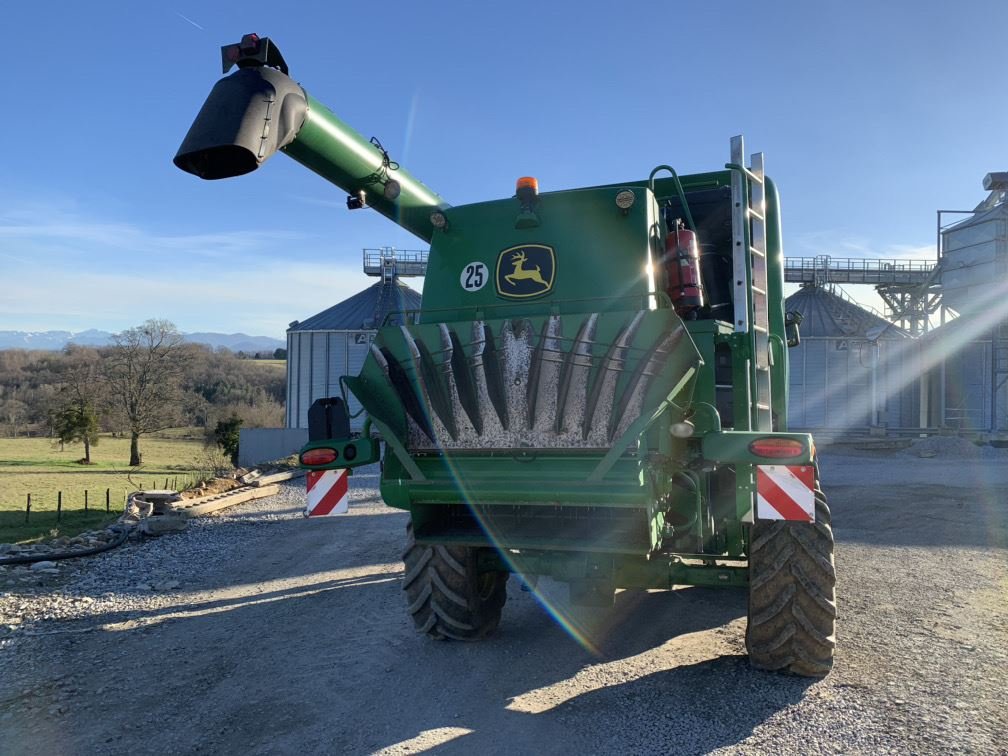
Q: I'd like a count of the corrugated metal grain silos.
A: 3